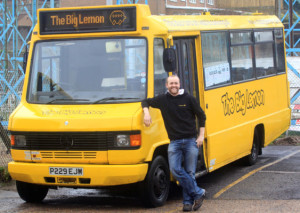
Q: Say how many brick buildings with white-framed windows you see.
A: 1